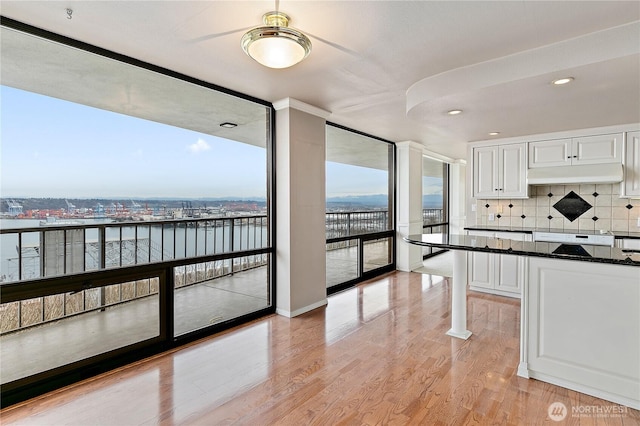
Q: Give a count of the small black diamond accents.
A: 9